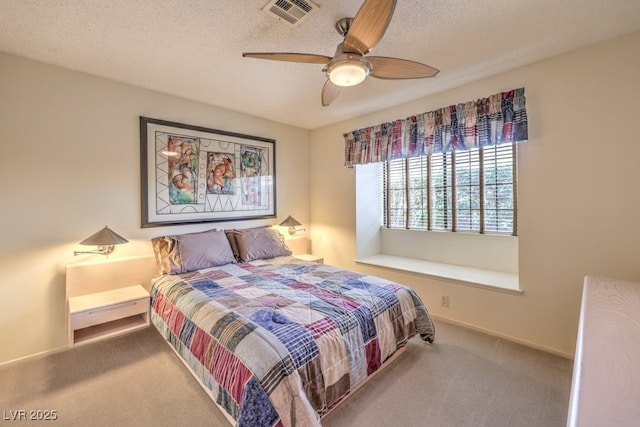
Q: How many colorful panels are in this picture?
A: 3